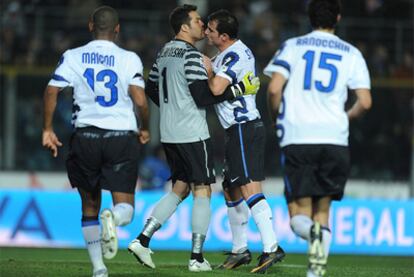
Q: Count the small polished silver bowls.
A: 0